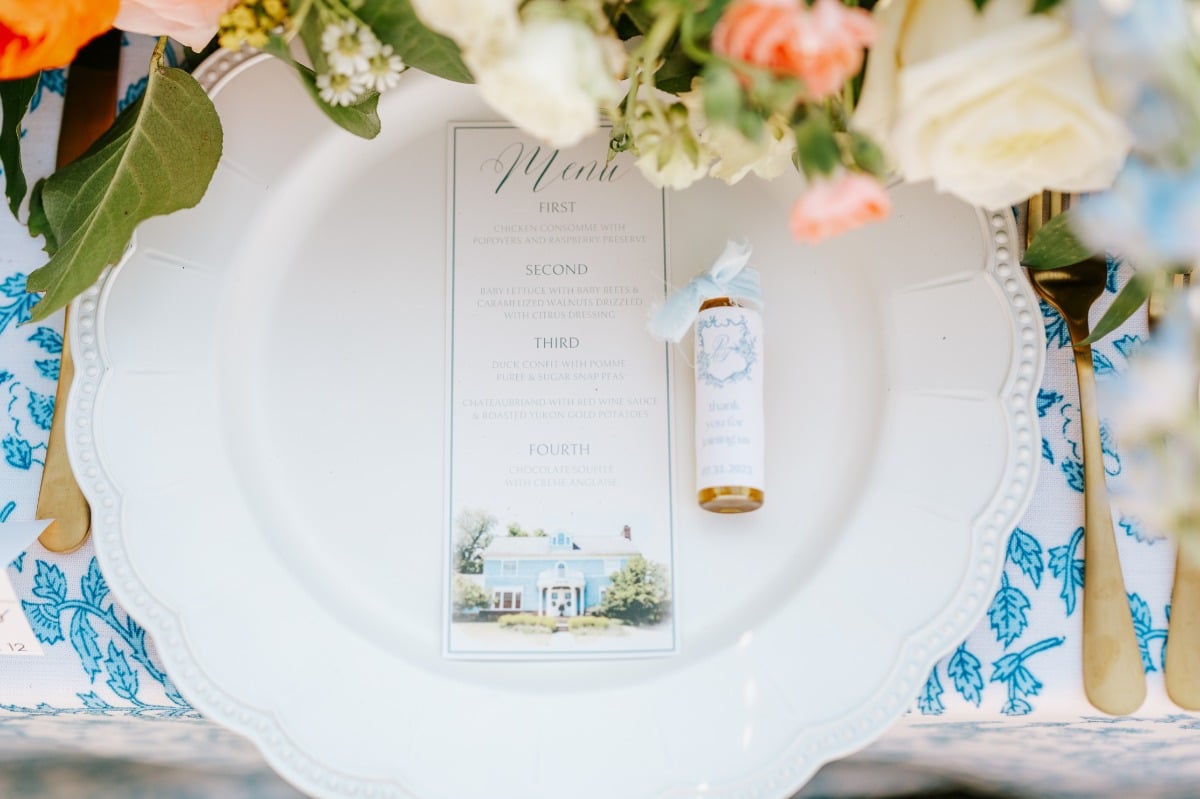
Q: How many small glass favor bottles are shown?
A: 1